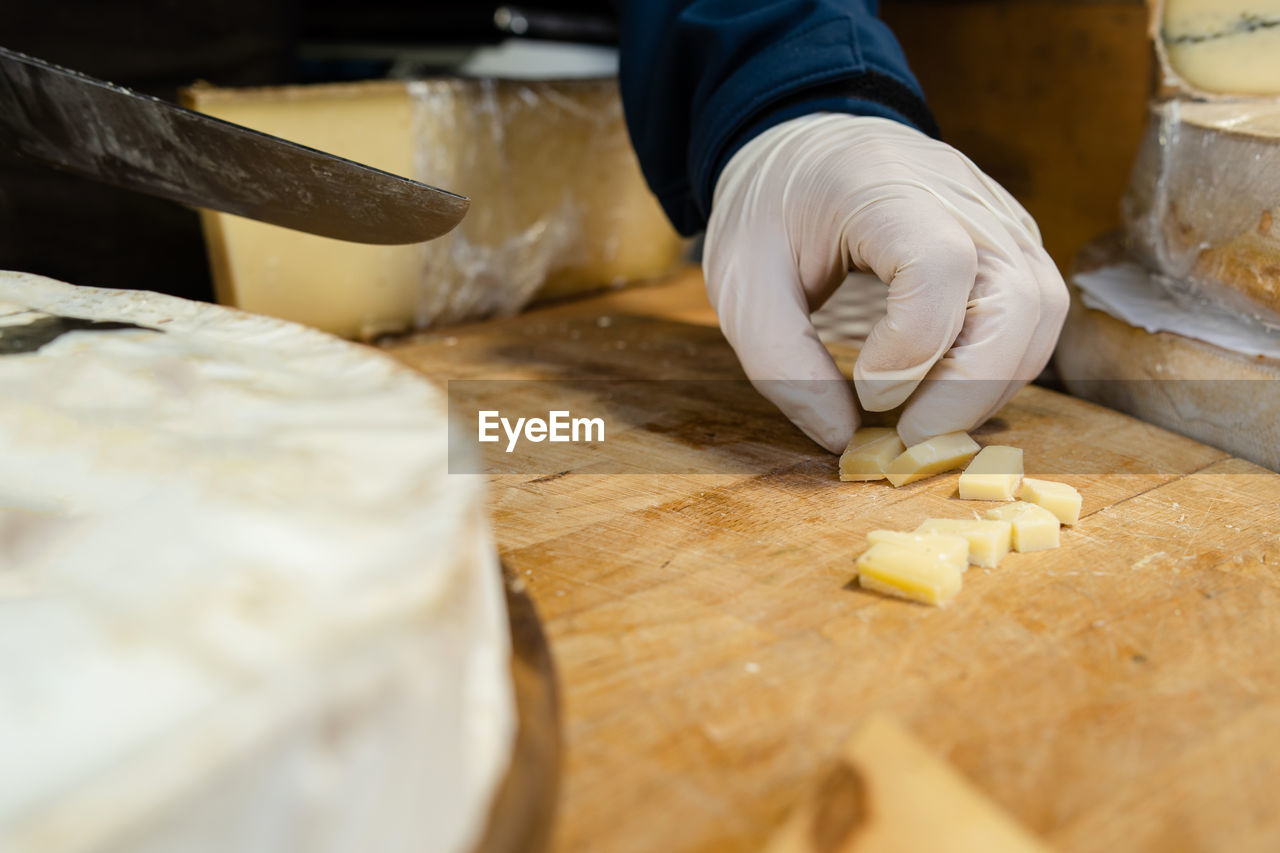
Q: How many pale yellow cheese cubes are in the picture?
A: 8